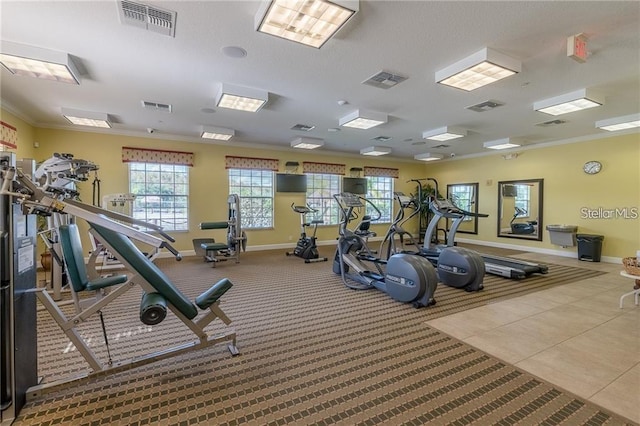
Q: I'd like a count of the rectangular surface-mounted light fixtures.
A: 14